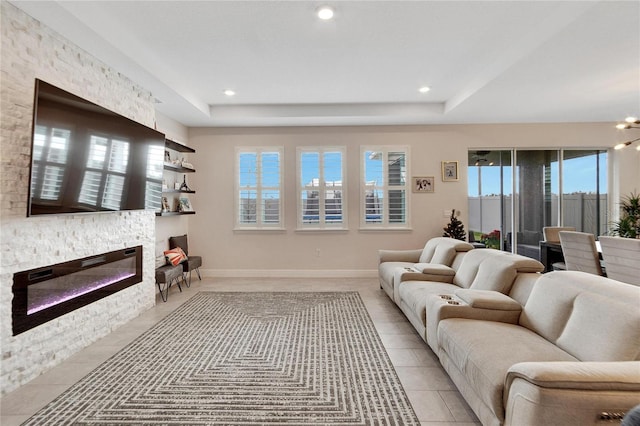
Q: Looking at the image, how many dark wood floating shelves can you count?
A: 4